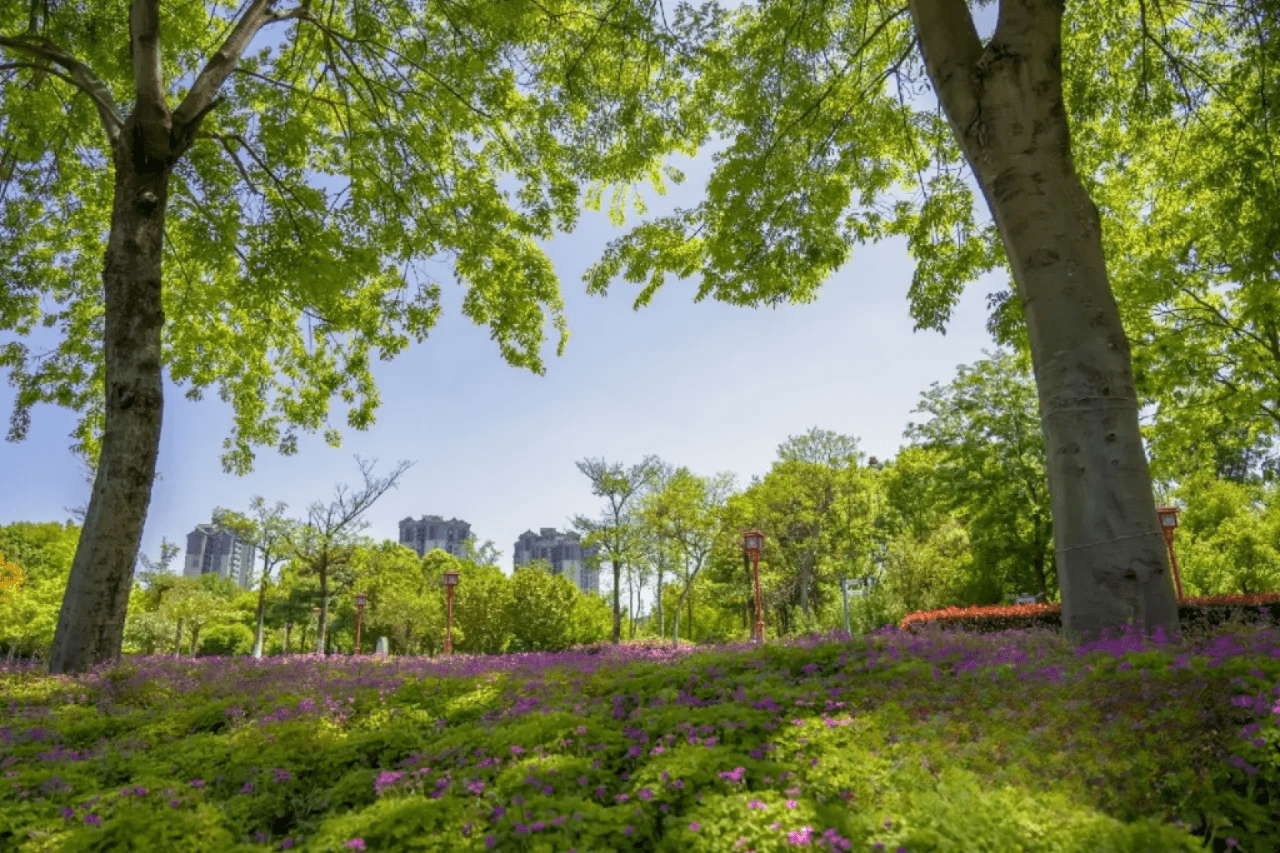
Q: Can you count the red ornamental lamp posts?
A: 4